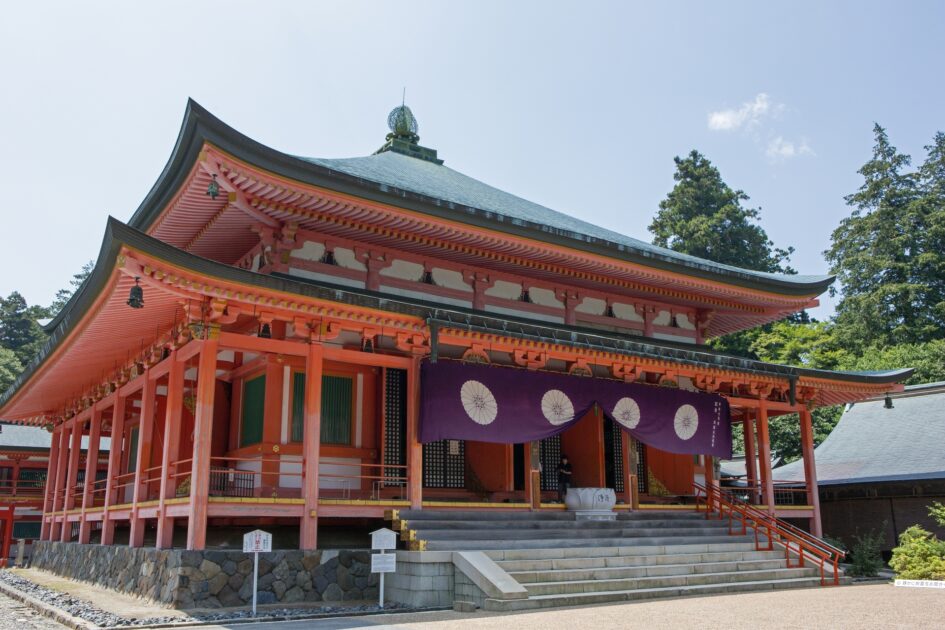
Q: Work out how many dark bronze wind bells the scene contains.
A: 3